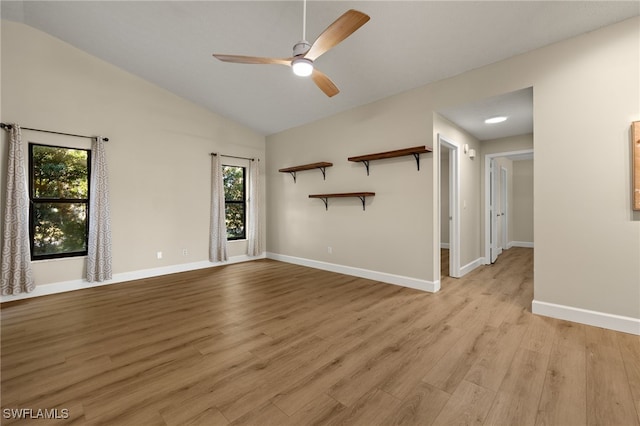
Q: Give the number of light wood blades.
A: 3